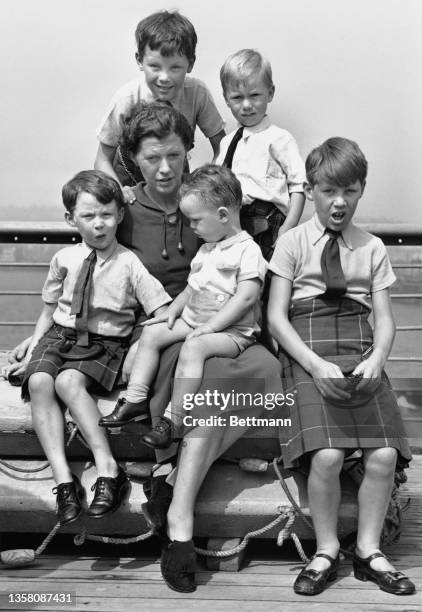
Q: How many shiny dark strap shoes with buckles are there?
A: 2